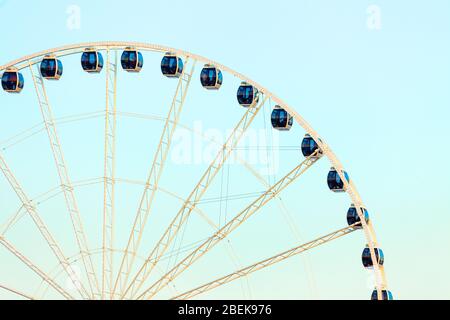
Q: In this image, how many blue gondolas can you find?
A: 13